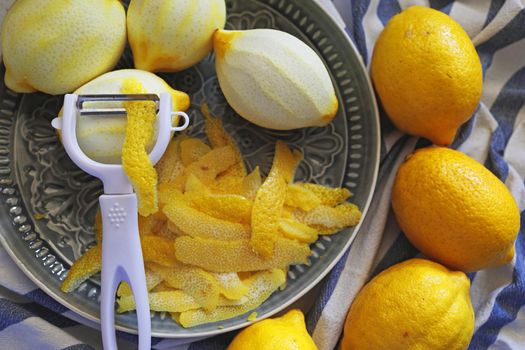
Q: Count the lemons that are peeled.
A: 4